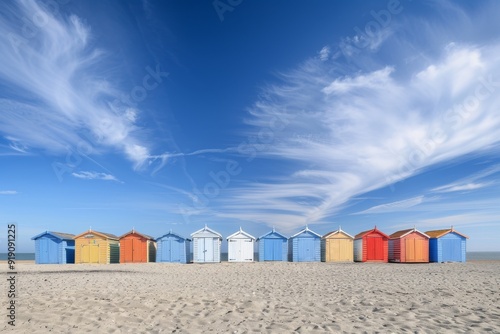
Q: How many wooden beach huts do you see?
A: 12